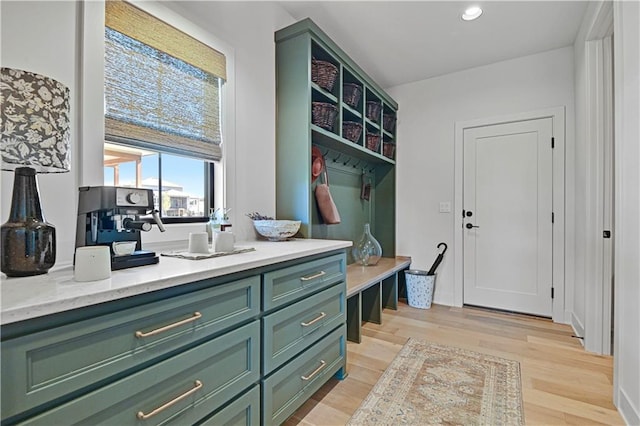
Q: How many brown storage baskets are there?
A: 8